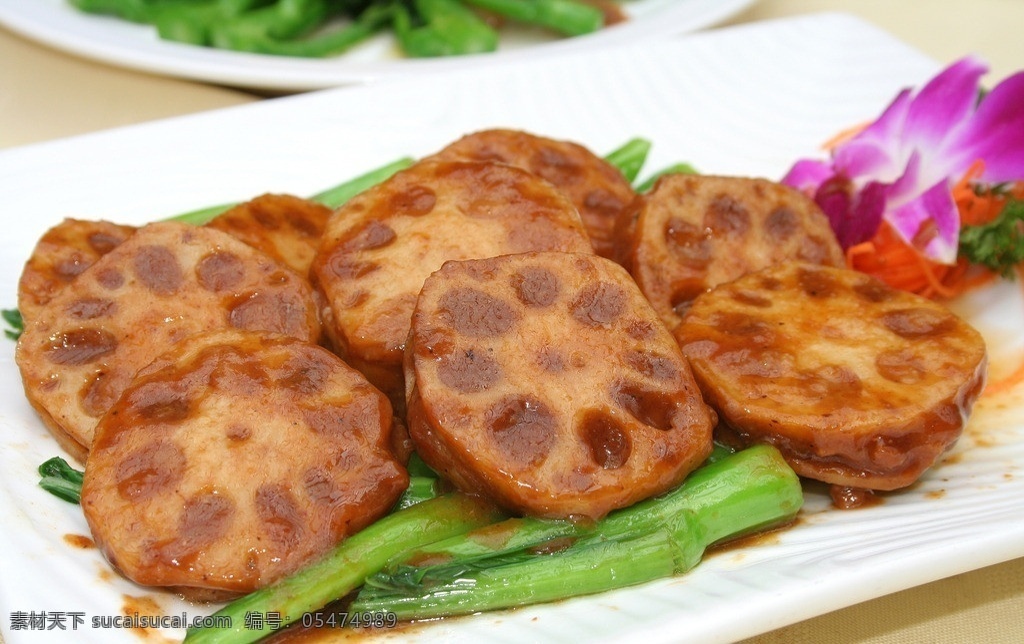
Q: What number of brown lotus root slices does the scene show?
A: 9